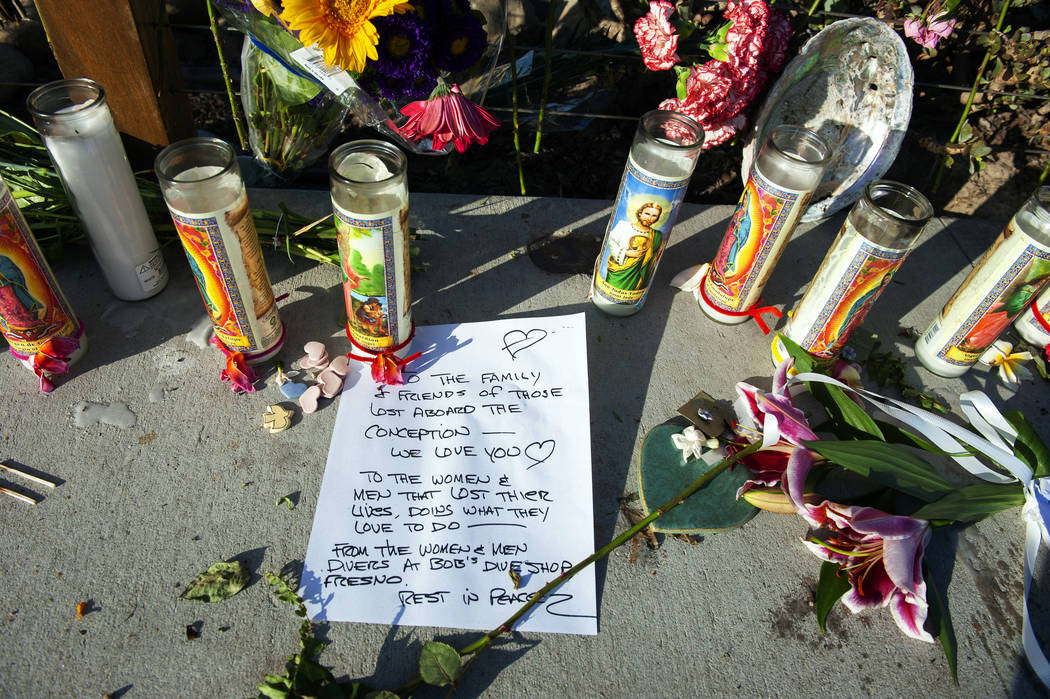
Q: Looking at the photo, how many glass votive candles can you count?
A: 9